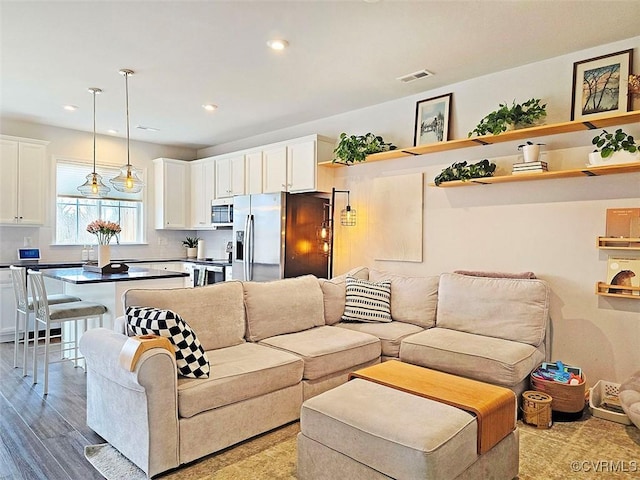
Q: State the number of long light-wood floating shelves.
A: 2